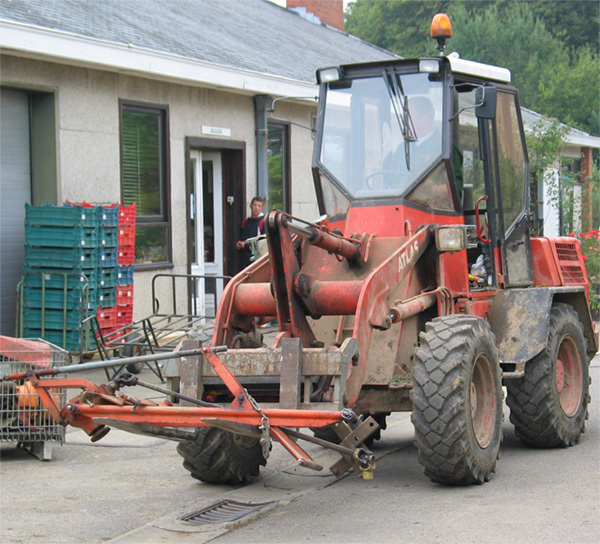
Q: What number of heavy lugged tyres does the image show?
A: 4